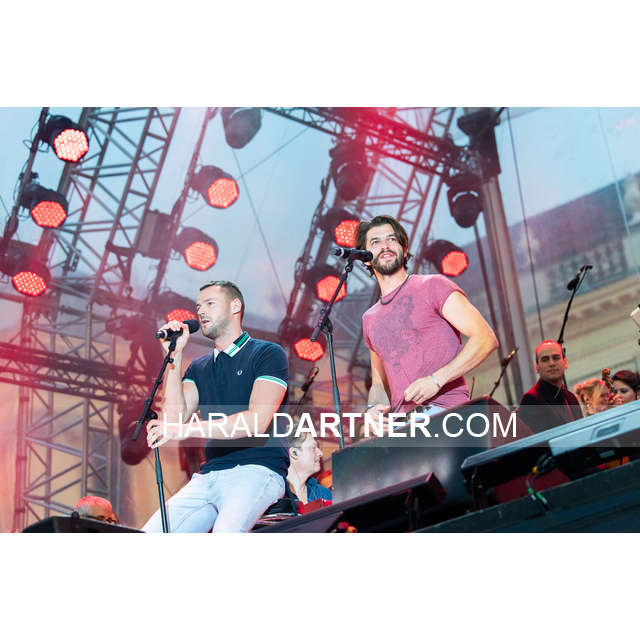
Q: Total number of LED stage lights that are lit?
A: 10